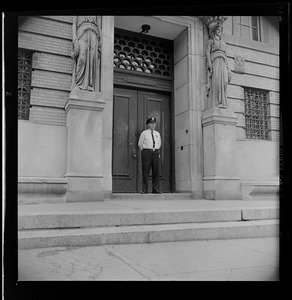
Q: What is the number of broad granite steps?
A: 2